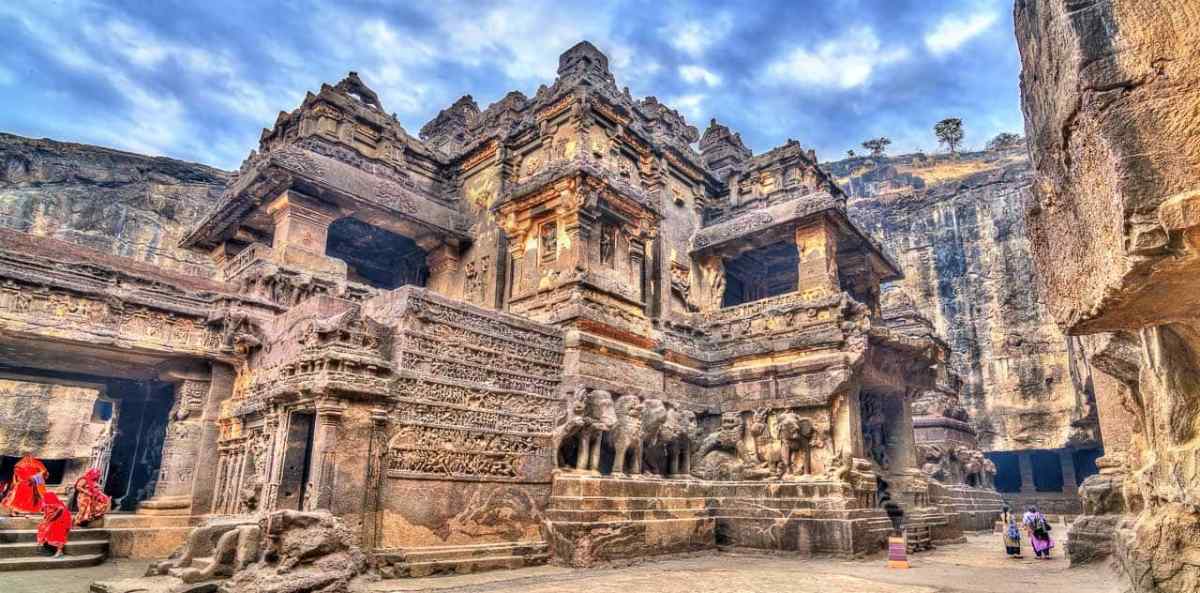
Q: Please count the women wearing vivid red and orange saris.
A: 3